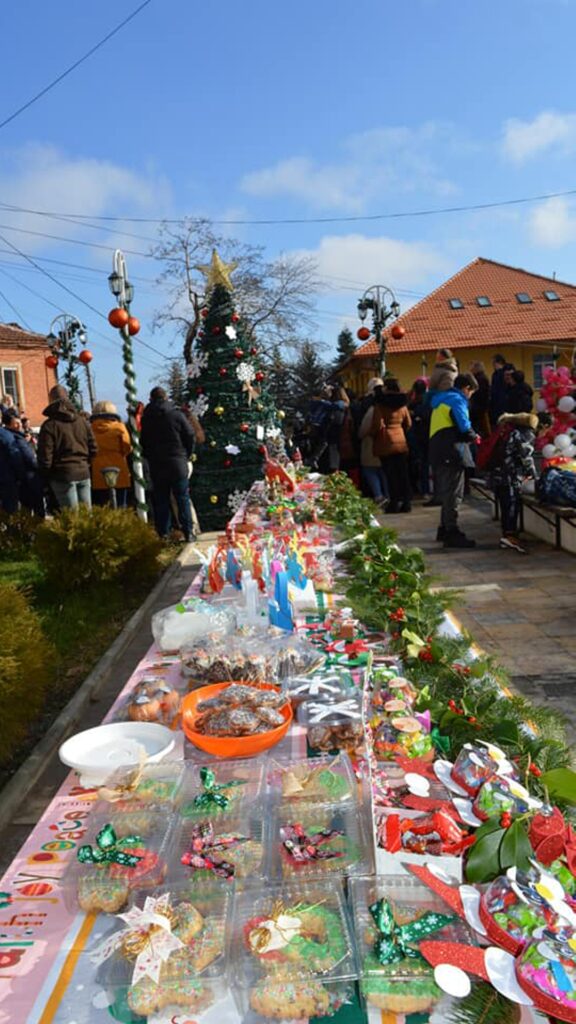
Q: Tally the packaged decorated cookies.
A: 9